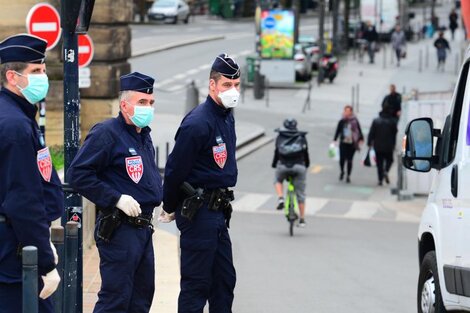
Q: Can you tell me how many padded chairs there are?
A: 0